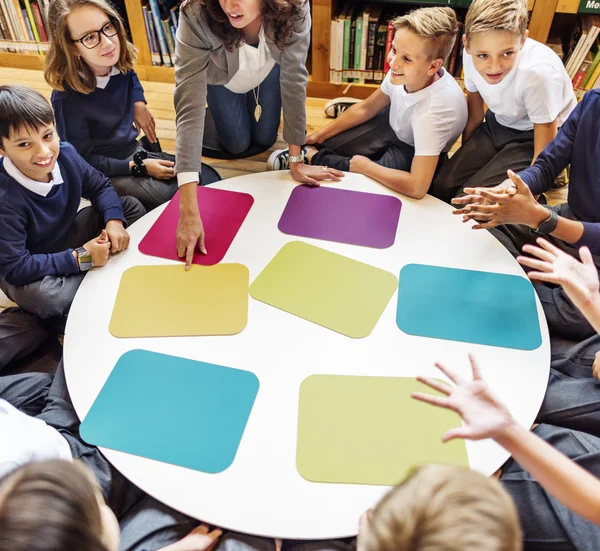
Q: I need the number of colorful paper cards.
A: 7